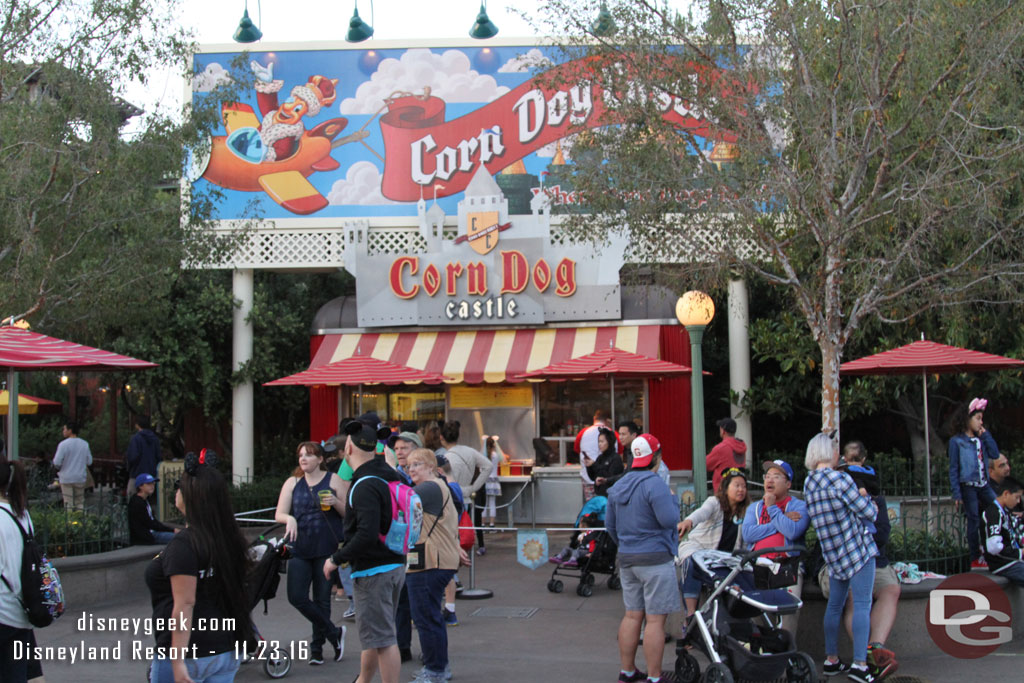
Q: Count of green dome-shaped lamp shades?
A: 4